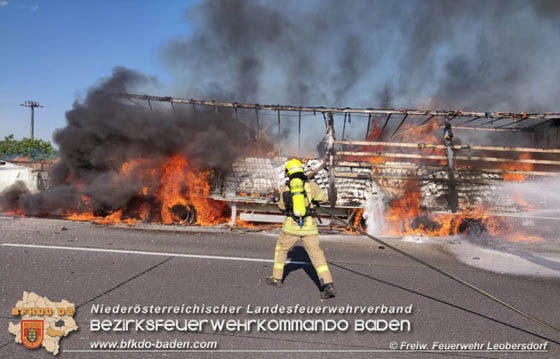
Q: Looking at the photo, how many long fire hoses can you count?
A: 1